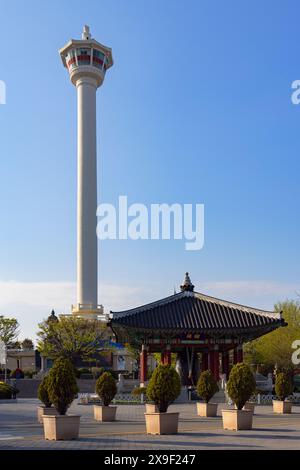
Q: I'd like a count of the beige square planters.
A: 9